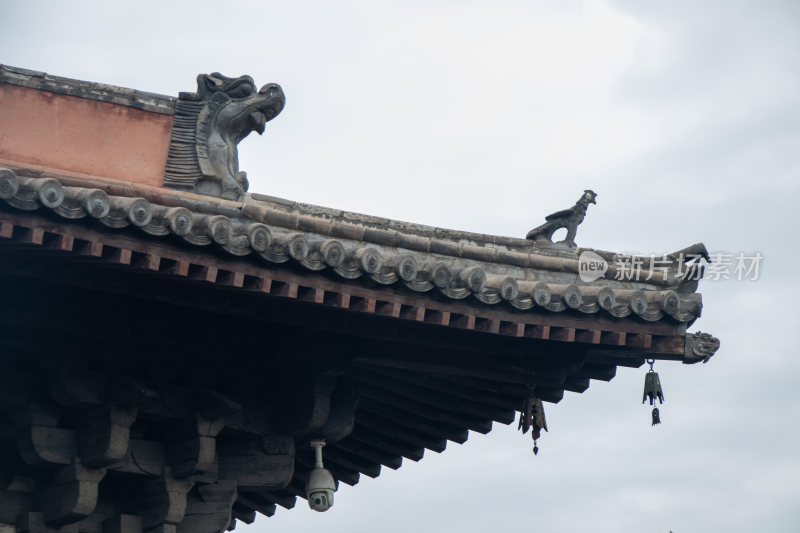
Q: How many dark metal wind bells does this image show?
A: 2